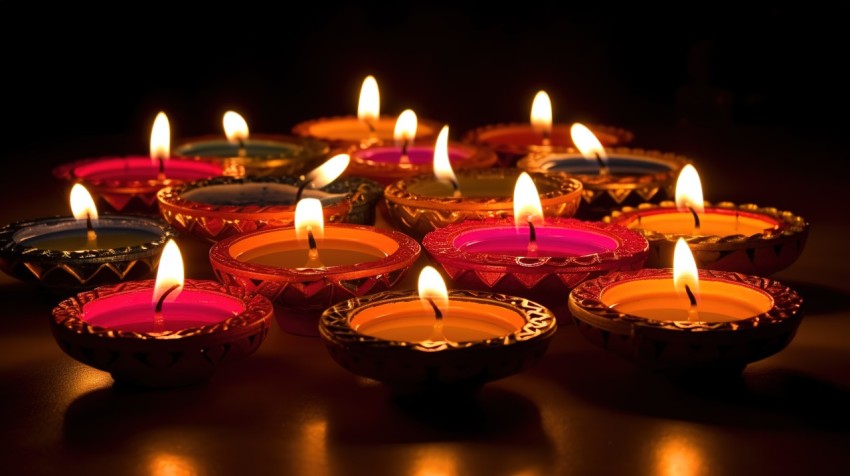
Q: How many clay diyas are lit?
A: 15